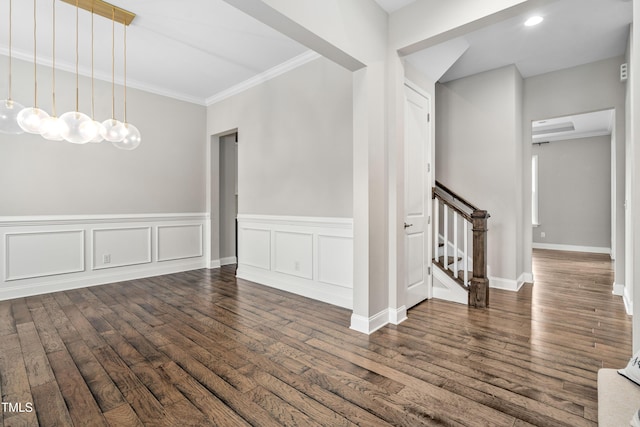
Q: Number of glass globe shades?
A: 7